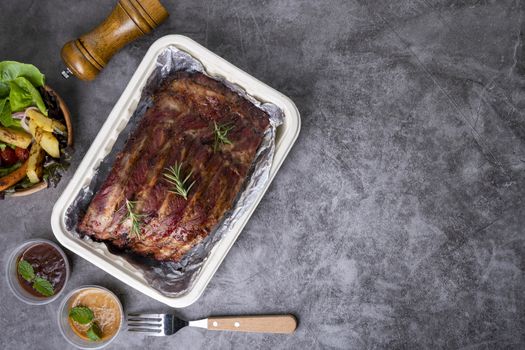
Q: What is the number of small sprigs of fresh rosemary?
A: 3